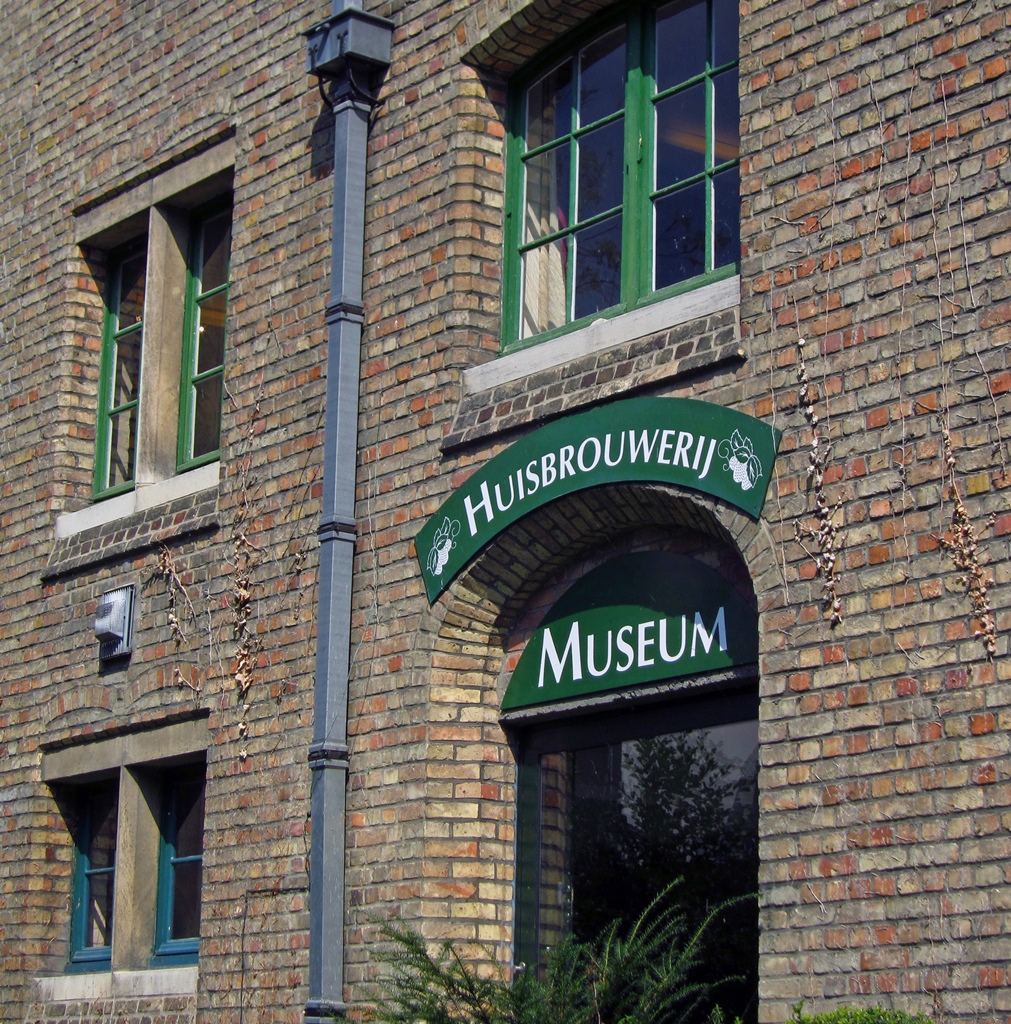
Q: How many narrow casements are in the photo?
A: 4